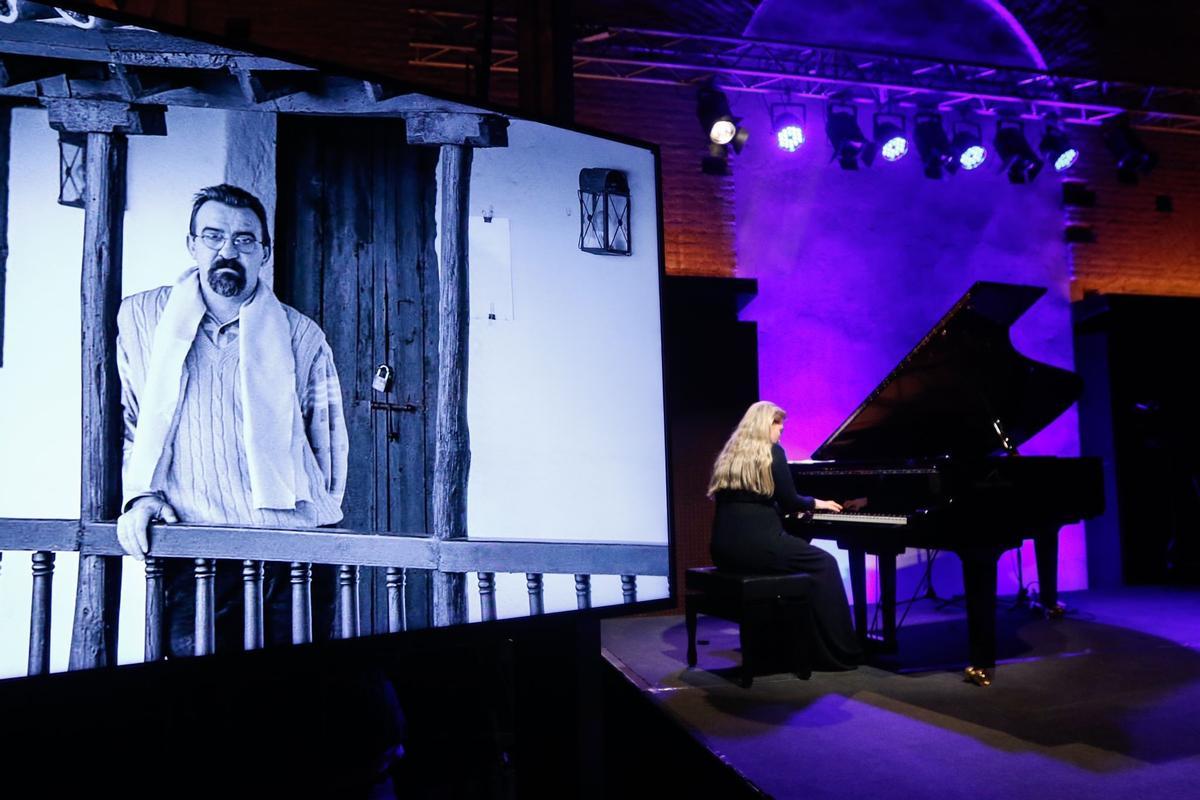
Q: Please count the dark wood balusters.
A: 11